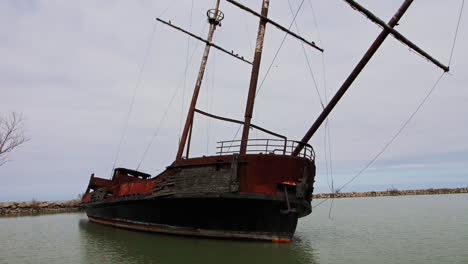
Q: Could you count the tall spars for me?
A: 3